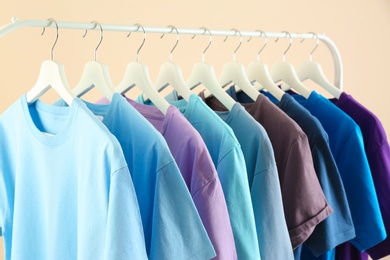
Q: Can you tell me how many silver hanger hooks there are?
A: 9